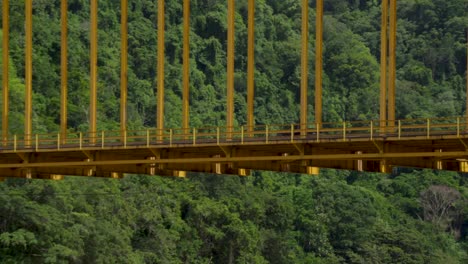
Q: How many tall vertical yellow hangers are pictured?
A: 13